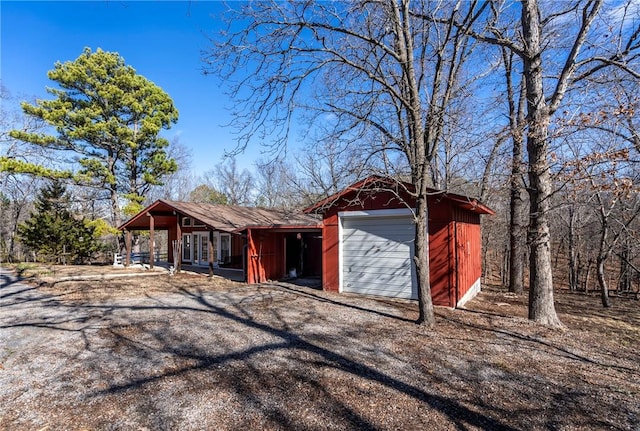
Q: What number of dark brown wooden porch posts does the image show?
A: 4